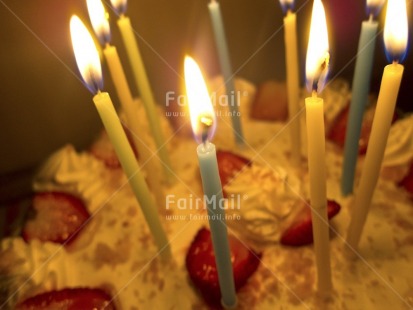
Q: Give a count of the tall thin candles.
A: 9